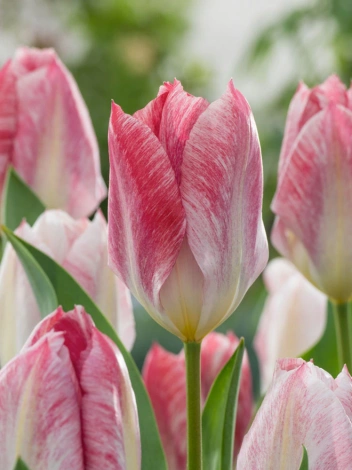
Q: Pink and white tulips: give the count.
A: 8